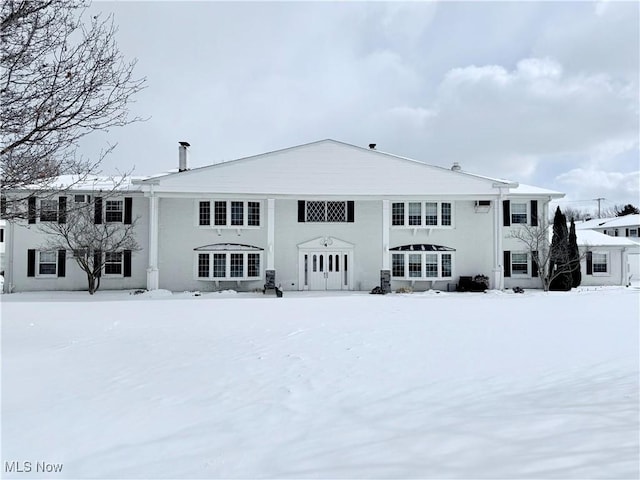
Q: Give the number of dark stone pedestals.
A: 2